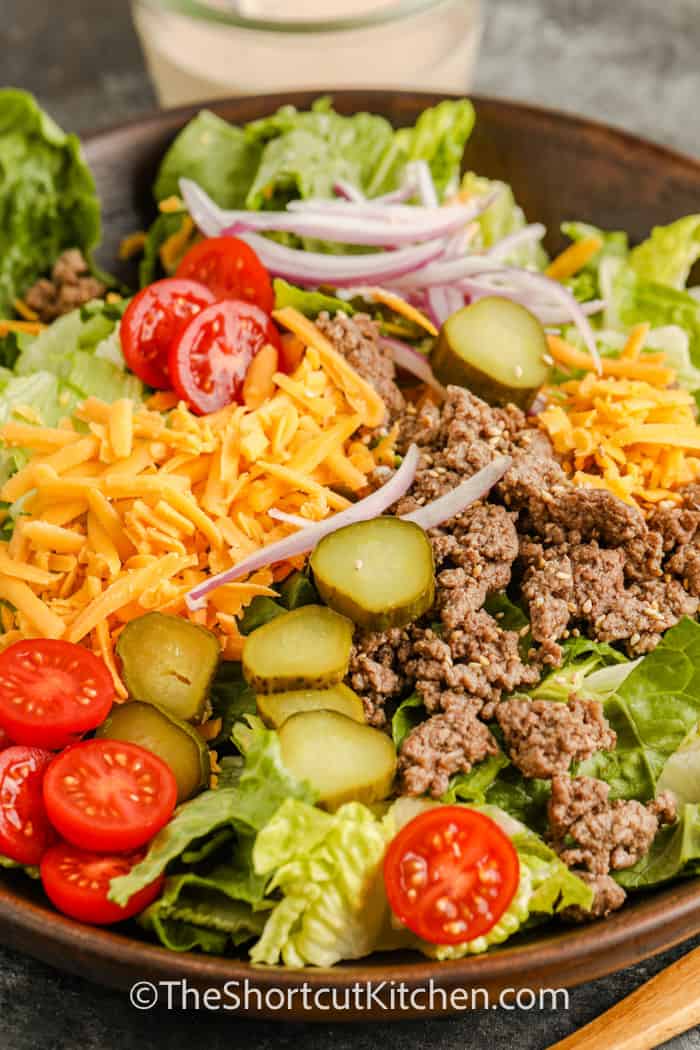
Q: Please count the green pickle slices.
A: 7